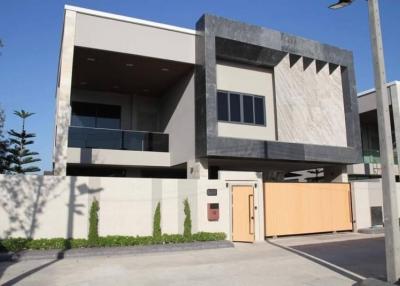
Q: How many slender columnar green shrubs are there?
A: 3